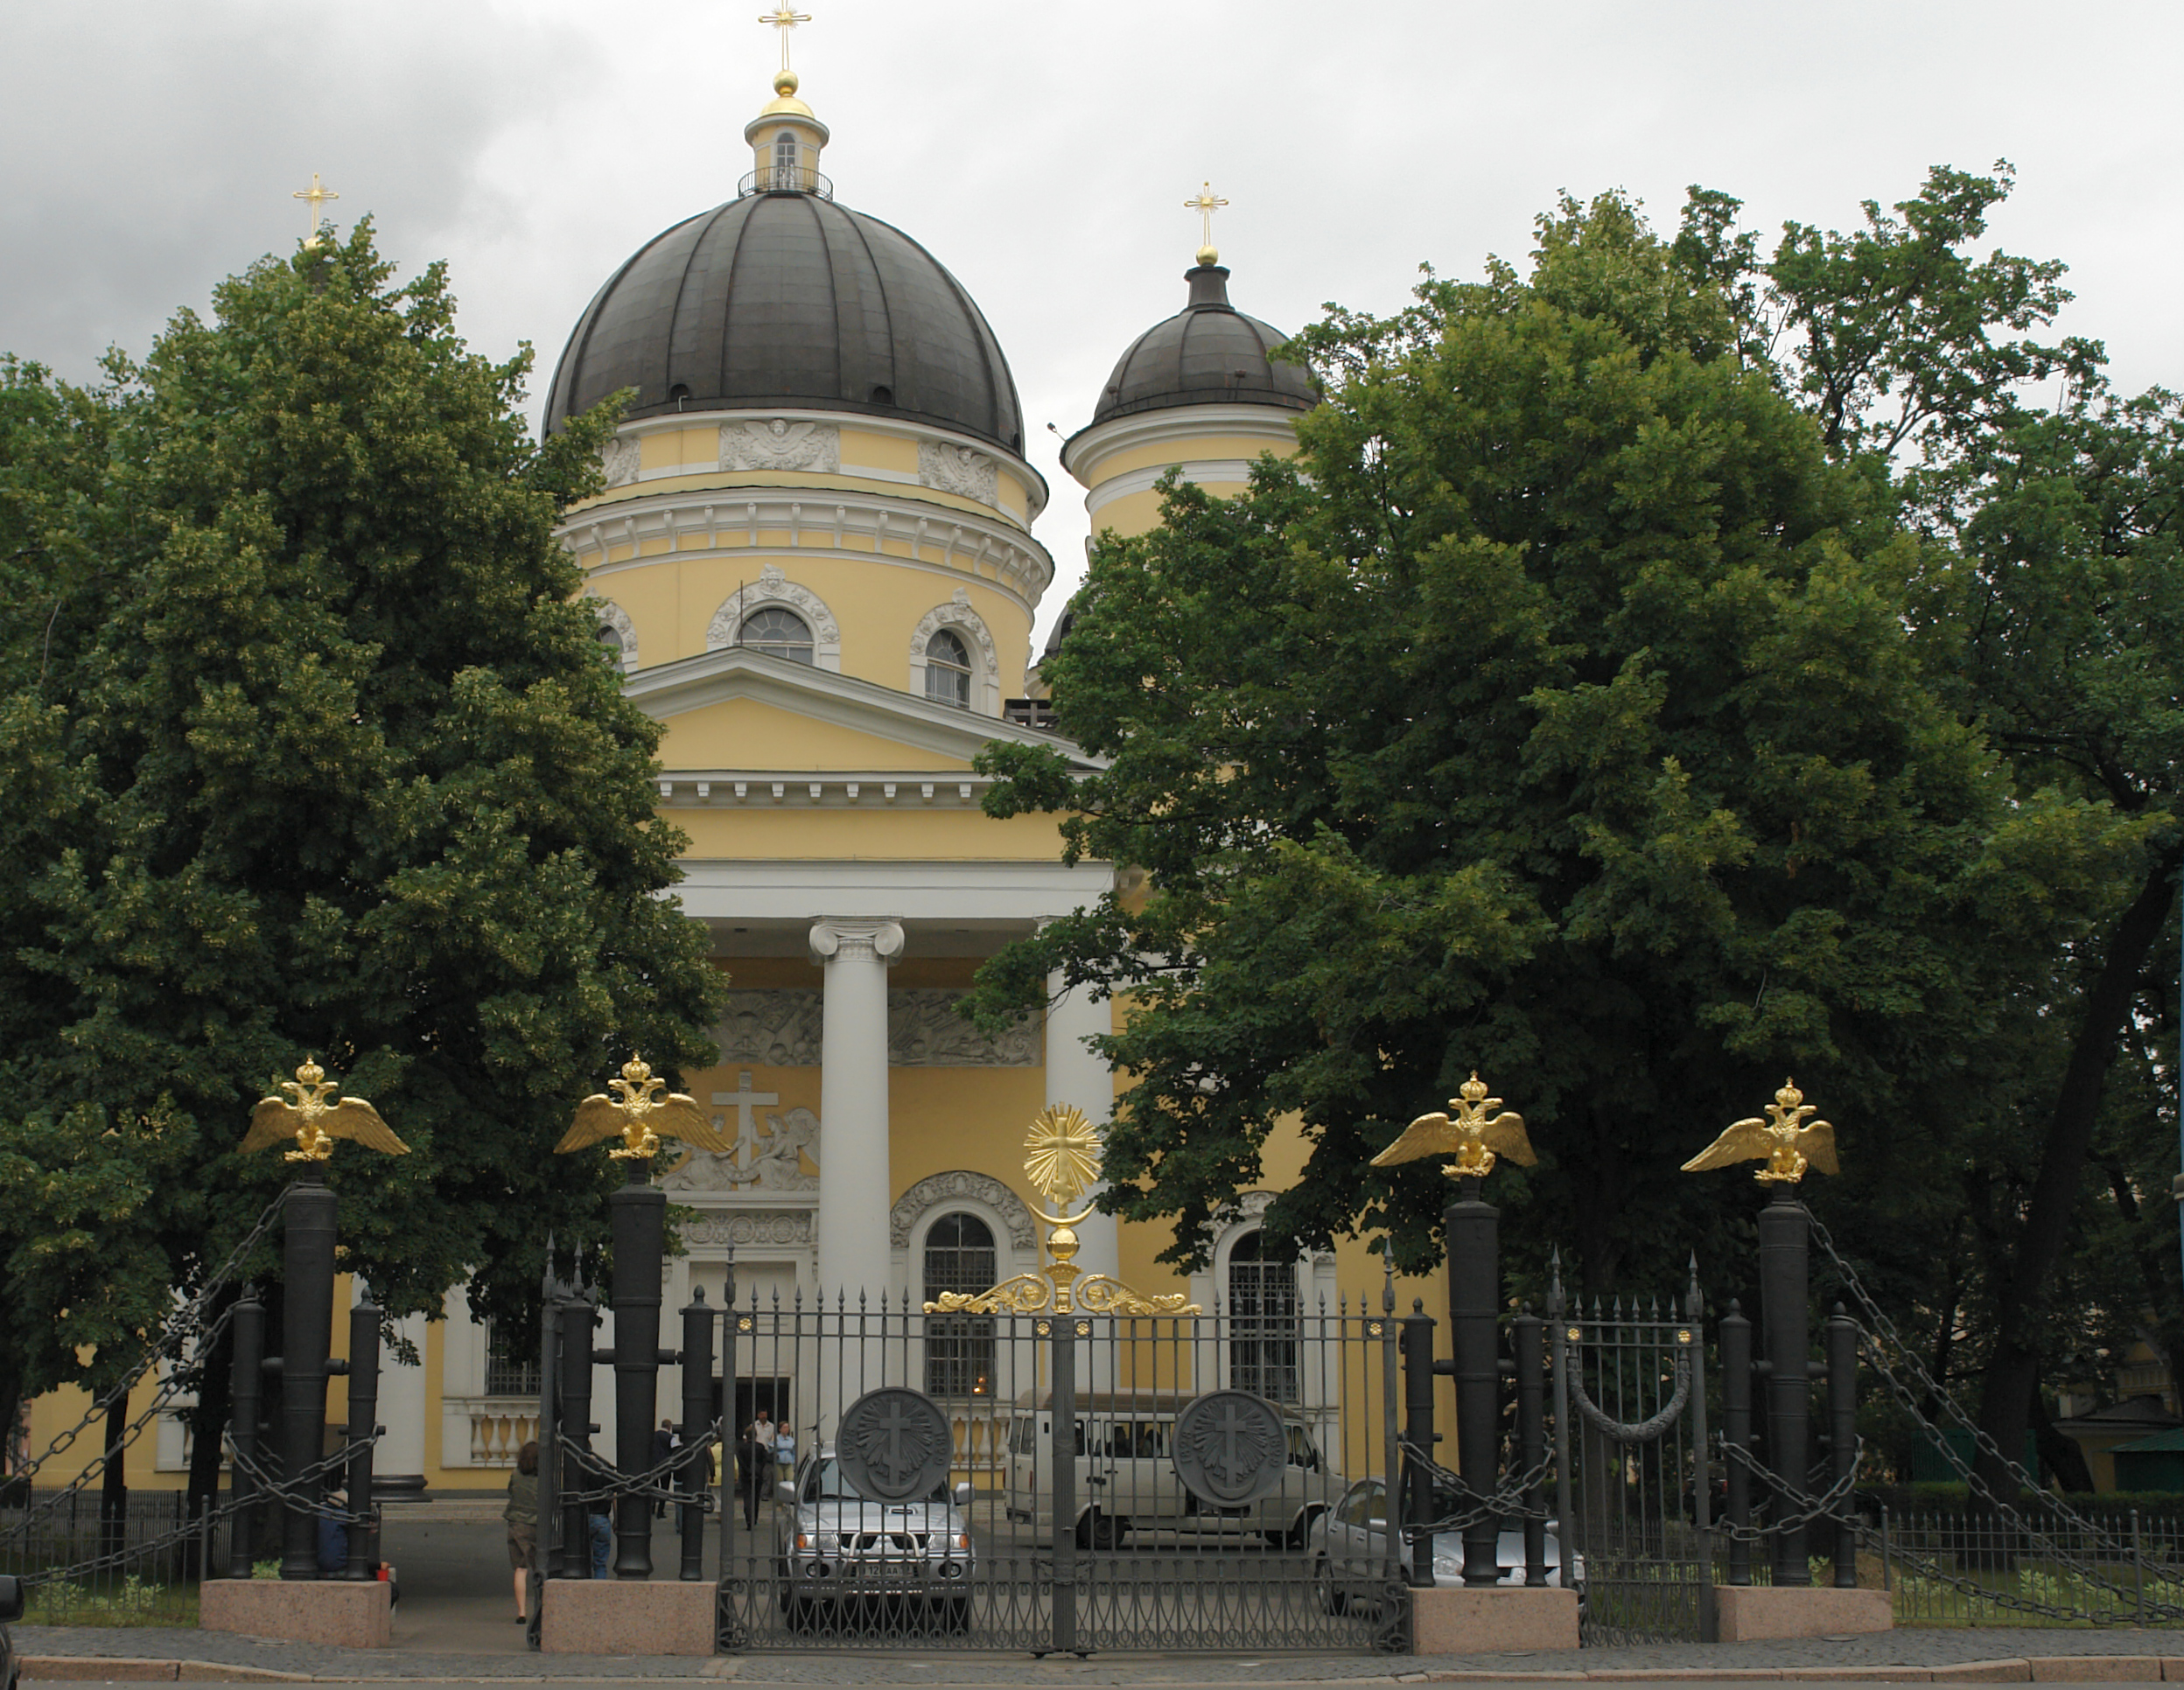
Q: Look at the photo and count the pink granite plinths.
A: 4